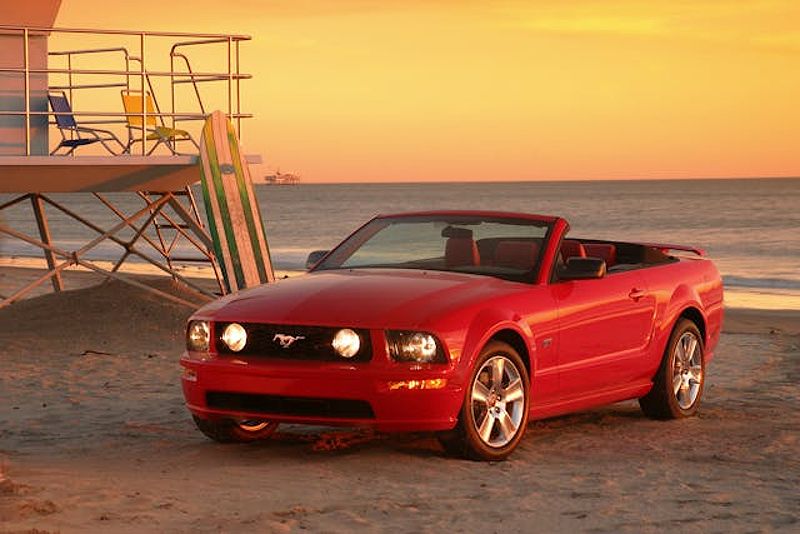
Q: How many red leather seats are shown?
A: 4